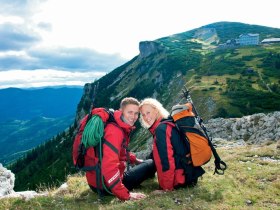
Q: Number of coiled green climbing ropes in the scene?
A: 1